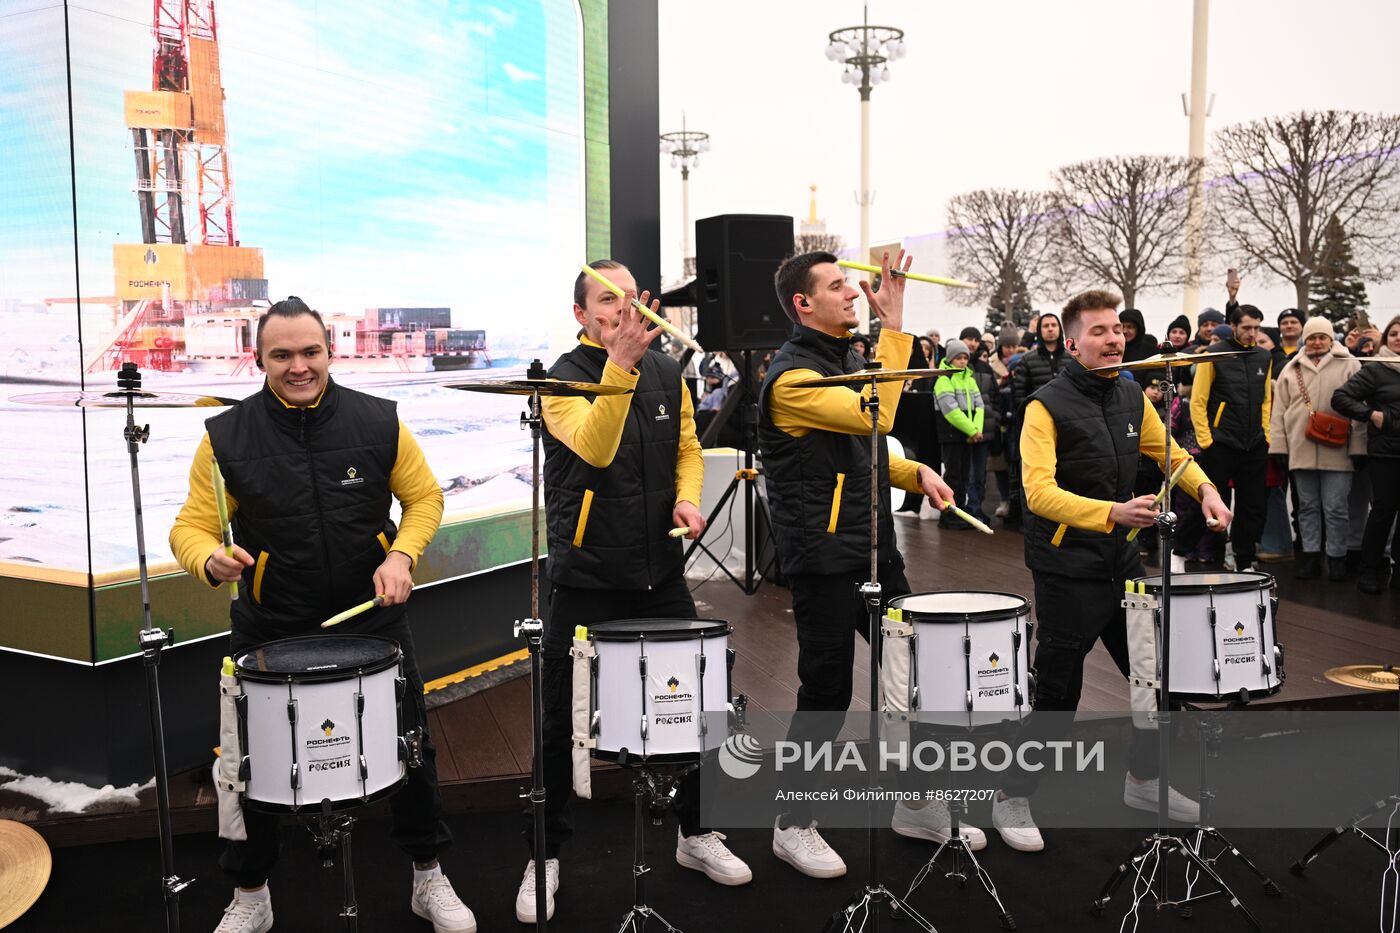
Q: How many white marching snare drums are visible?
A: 4